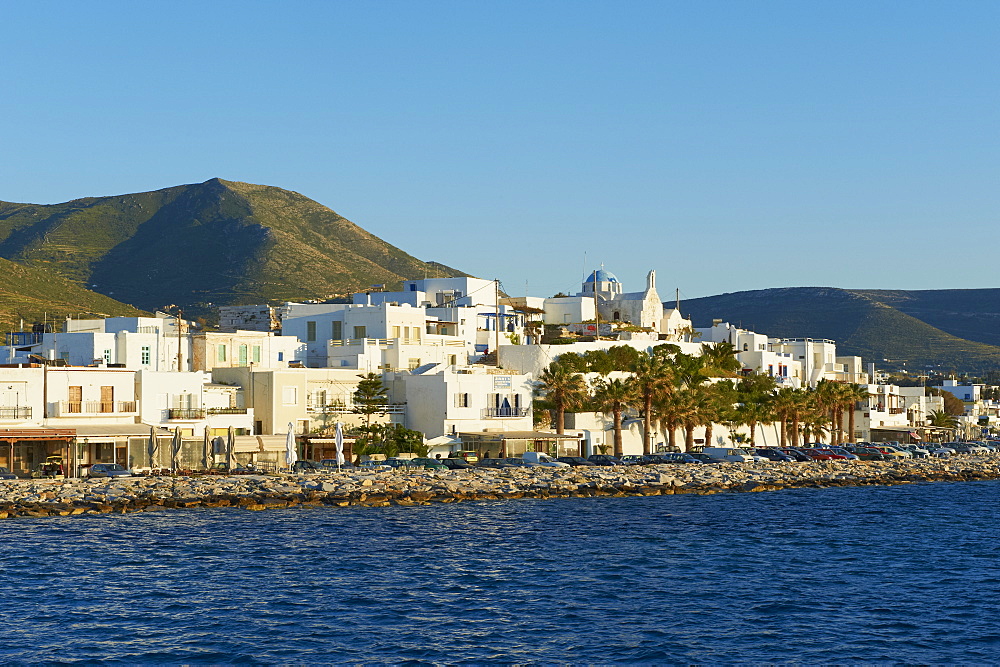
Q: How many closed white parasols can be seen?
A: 2